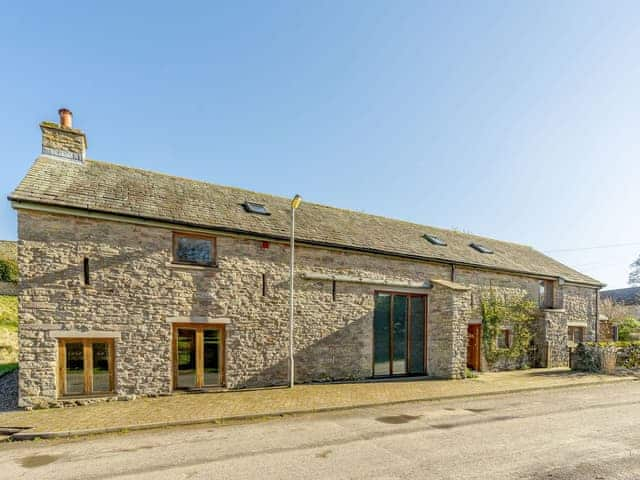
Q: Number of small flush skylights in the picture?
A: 3